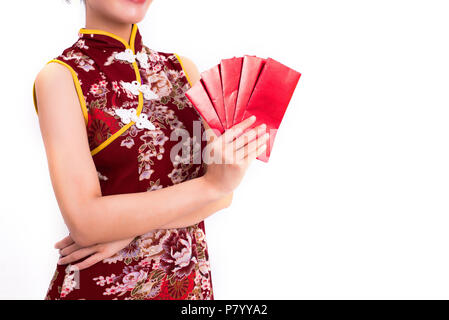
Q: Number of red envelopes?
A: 5